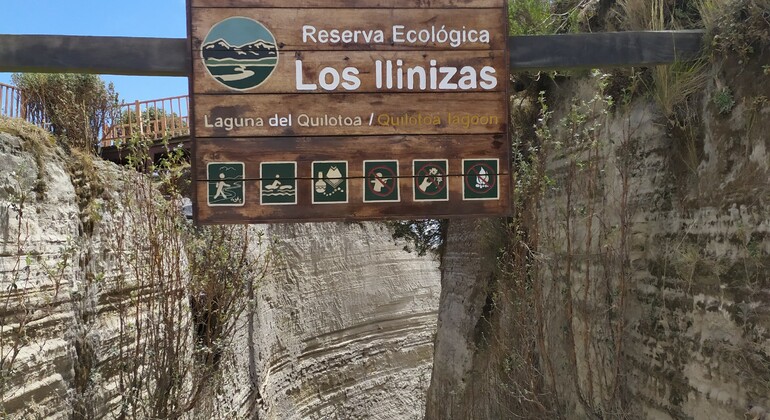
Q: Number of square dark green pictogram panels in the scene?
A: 6